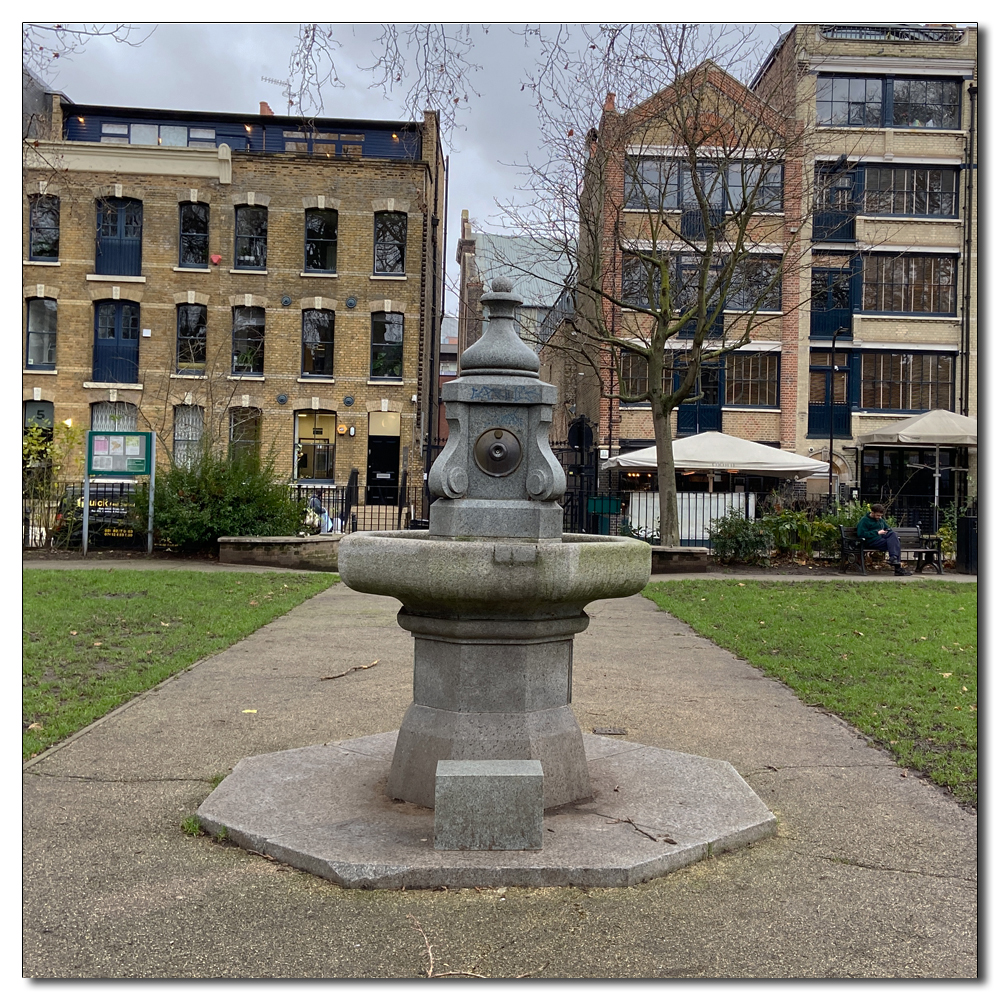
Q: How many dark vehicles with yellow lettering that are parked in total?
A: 1